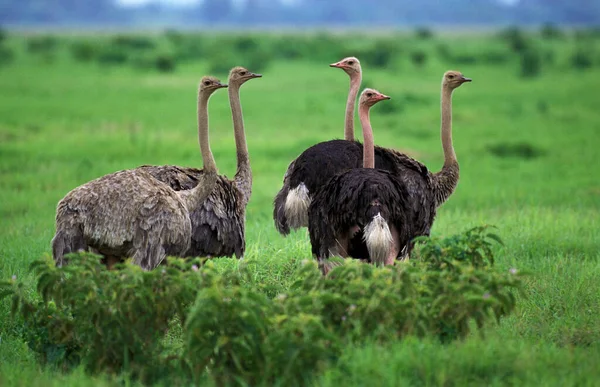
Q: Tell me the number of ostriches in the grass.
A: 5